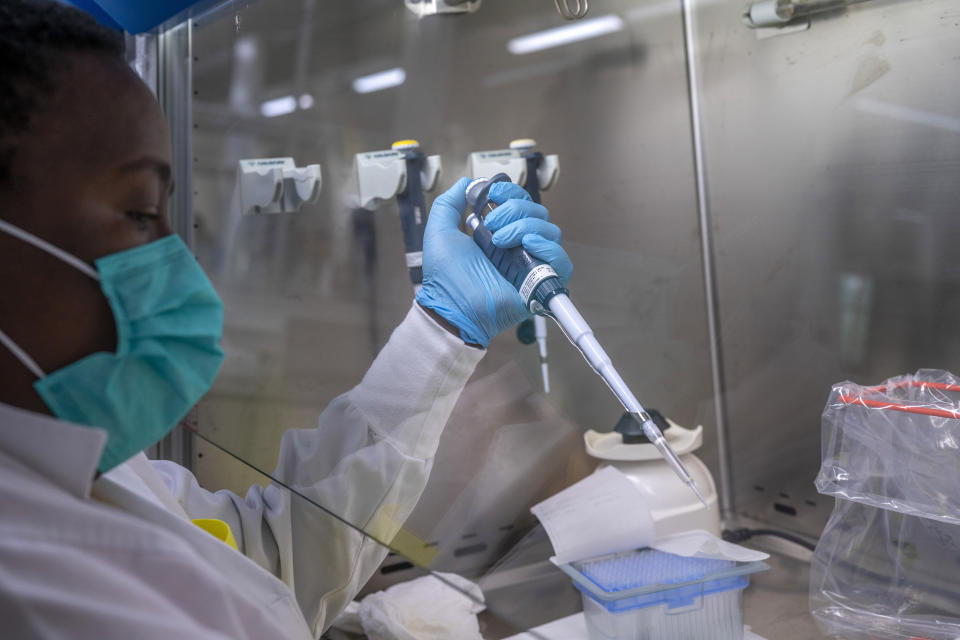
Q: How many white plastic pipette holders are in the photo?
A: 3